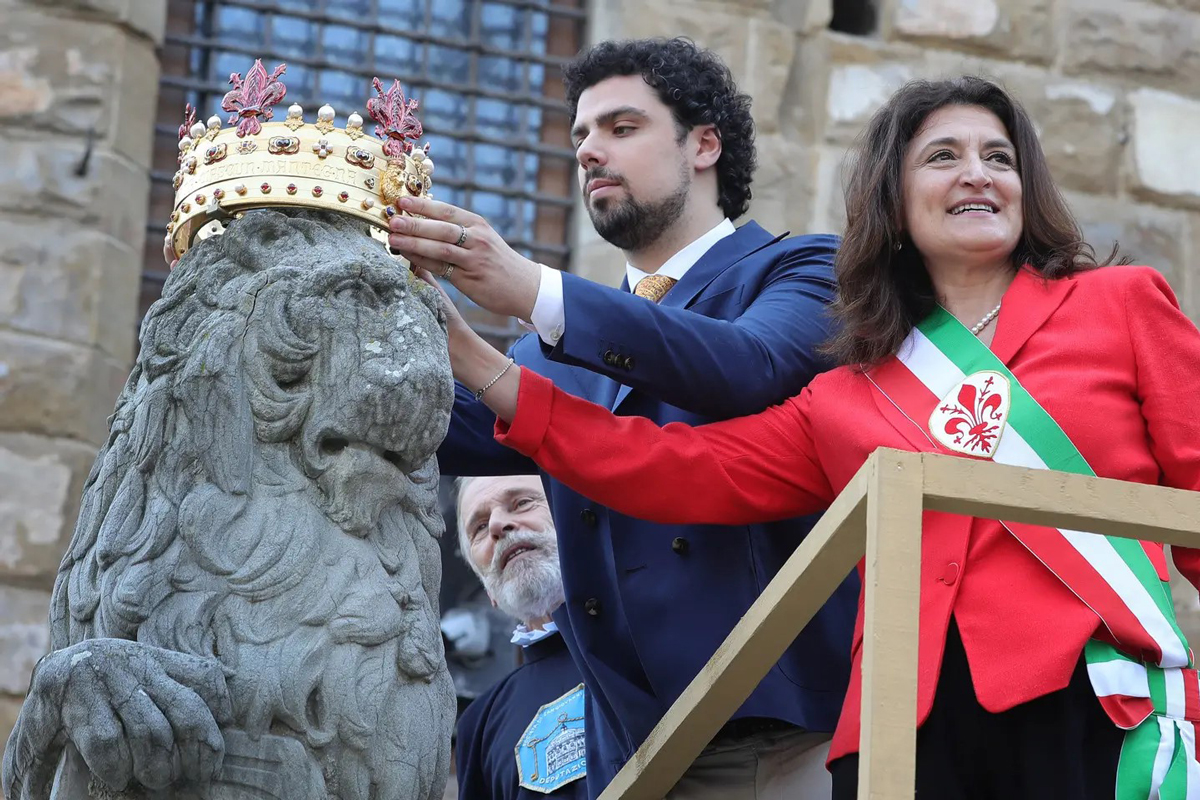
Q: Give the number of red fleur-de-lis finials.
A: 3